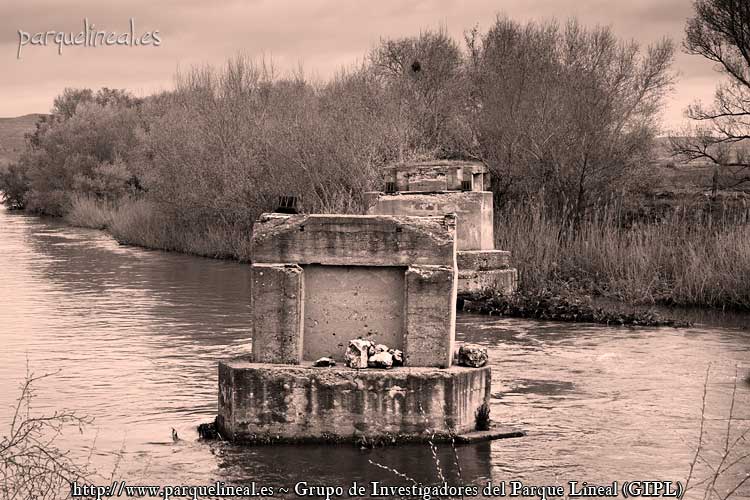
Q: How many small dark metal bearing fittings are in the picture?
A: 3